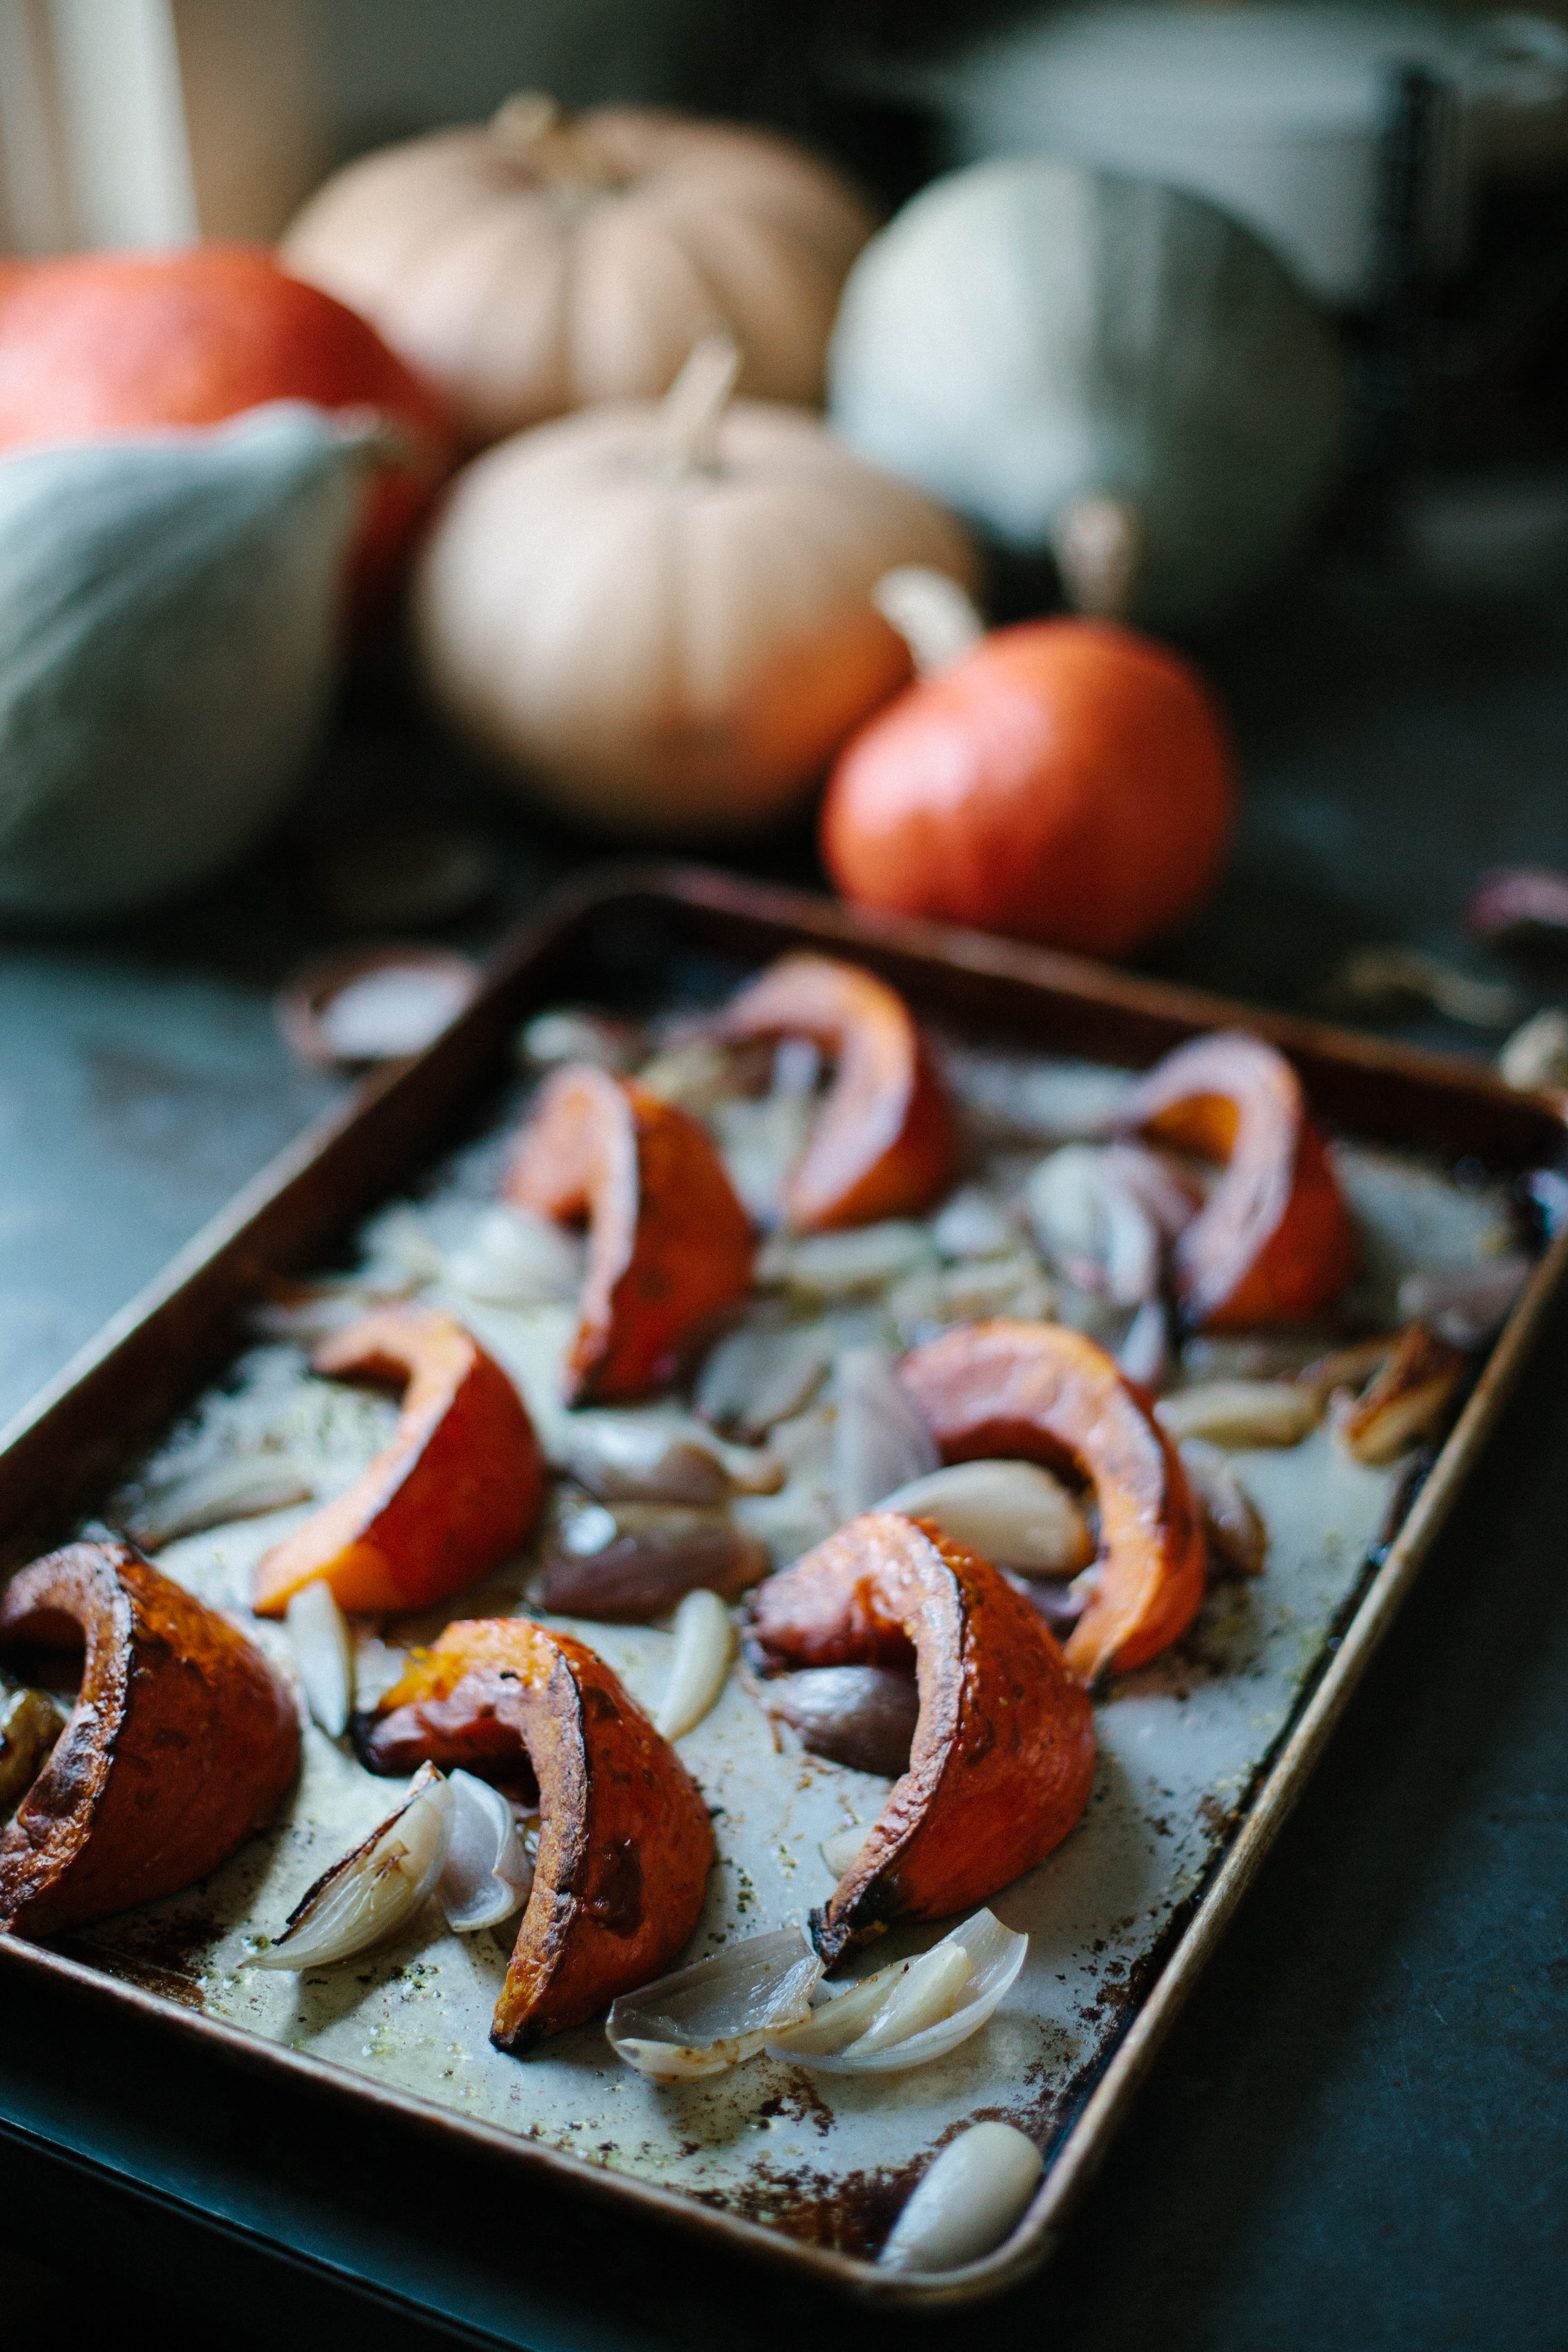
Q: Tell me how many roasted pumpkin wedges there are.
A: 8